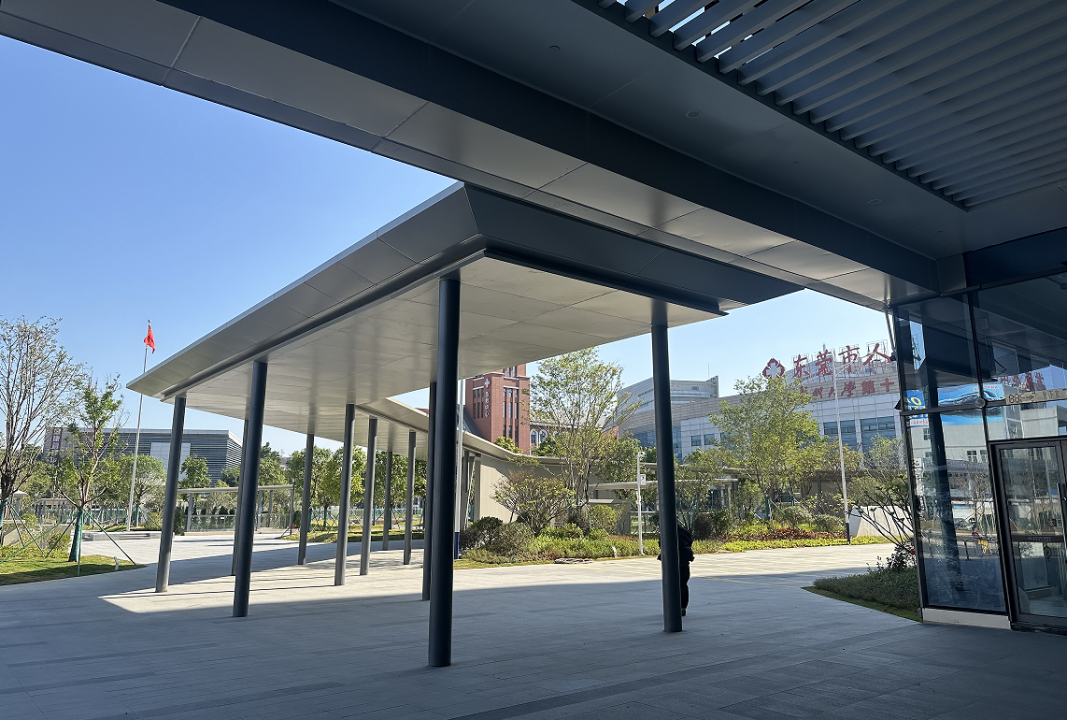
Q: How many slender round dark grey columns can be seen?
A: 11